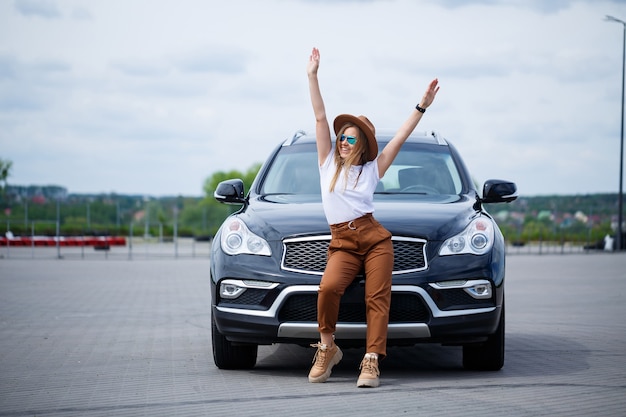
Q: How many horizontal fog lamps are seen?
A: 2